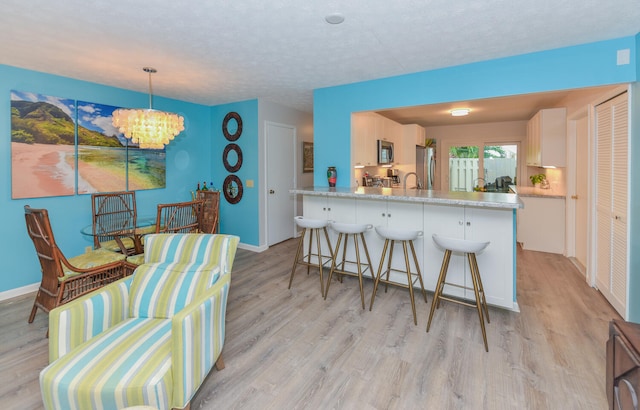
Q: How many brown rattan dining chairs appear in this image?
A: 4